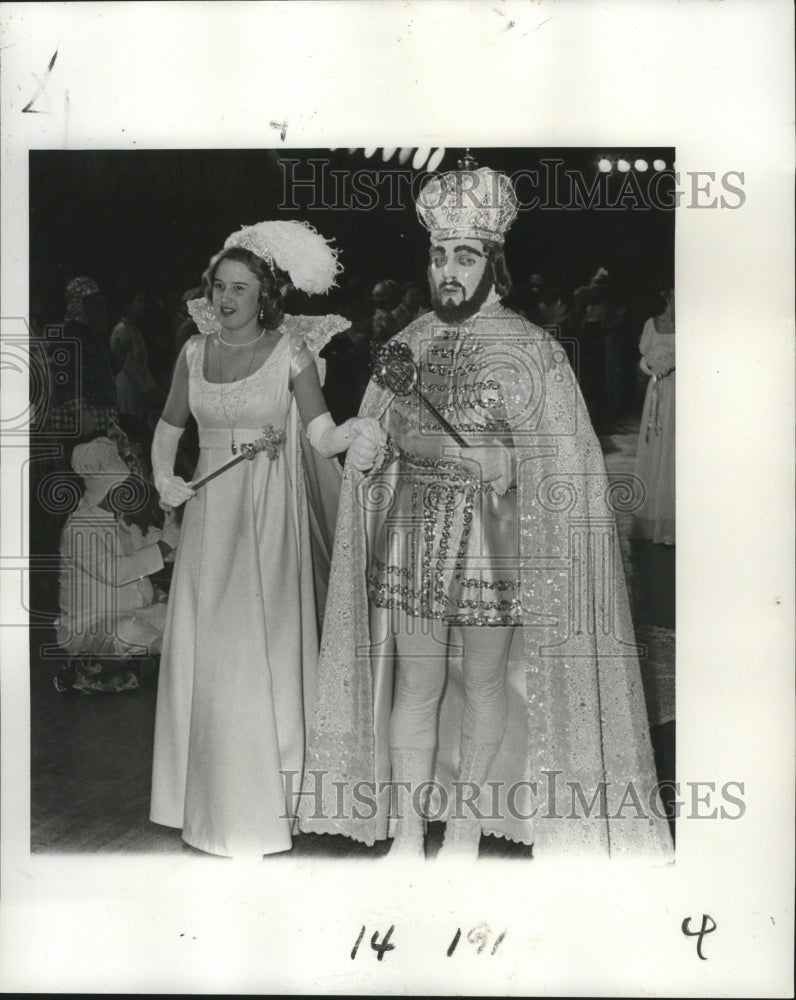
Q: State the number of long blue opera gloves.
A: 0